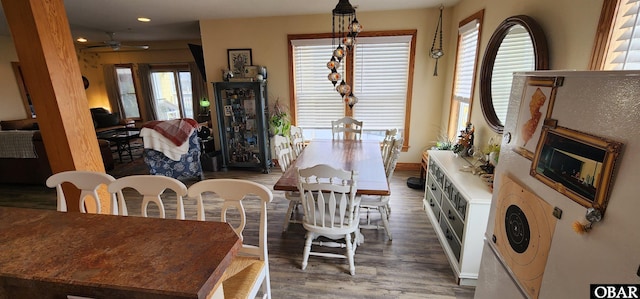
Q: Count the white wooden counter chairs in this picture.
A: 3